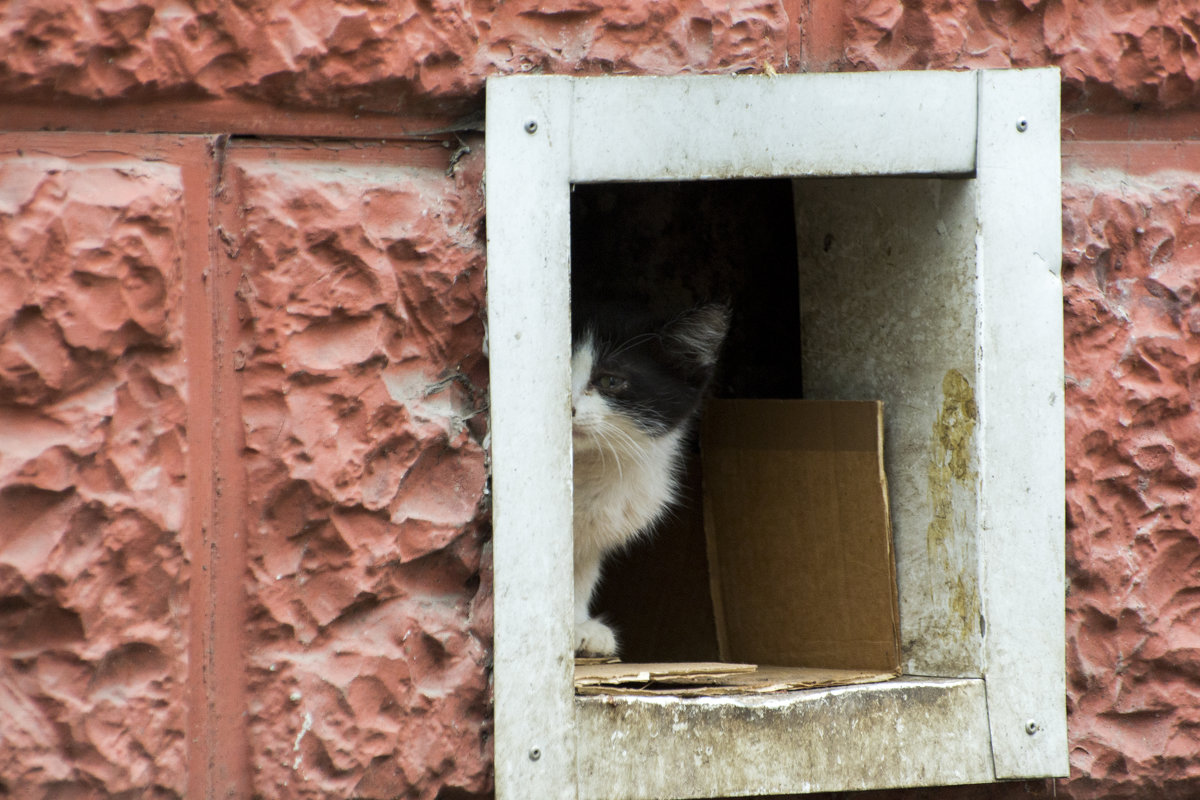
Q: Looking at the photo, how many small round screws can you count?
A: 4